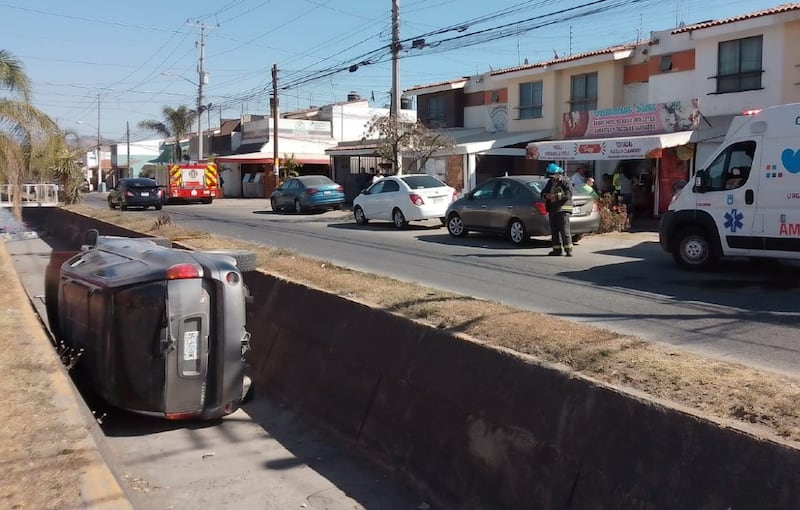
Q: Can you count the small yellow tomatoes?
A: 0